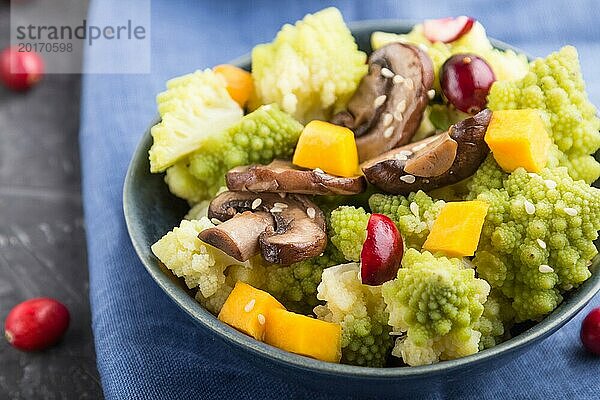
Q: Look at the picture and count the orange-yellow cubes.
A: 6